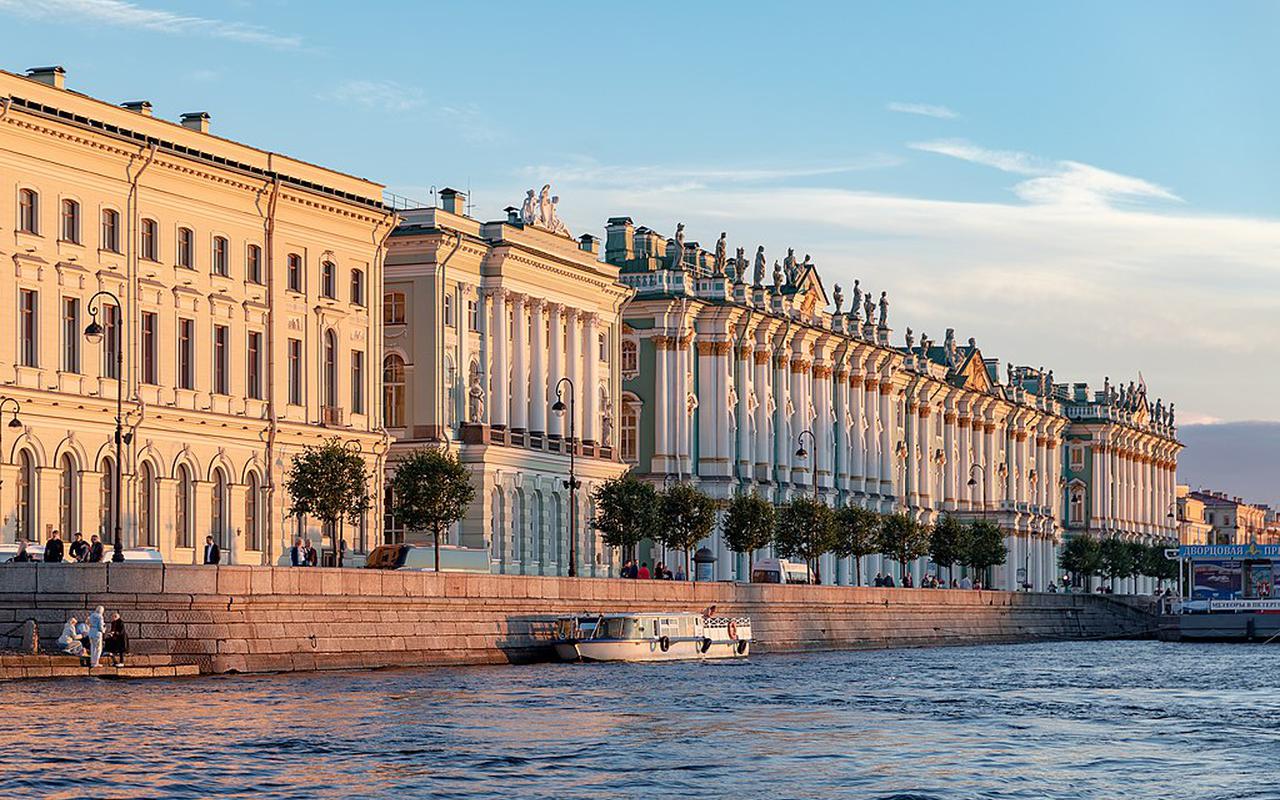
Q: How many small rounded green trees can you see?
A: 14